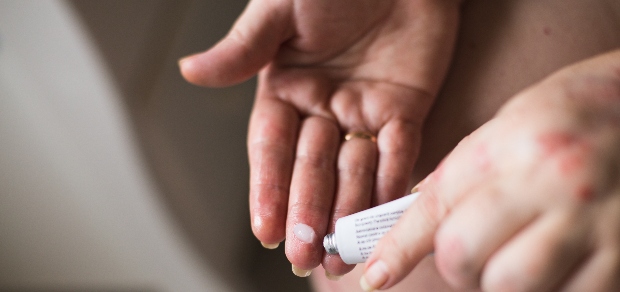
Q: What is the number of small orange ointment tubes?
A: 0